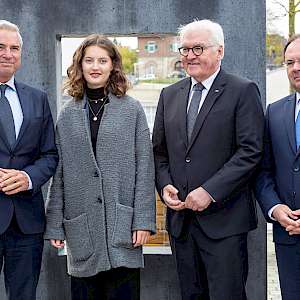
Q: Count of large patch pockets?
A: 2